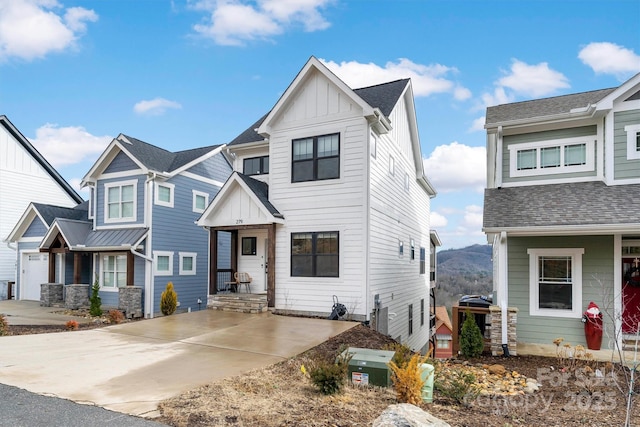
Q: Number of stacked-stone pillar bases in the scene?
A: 4